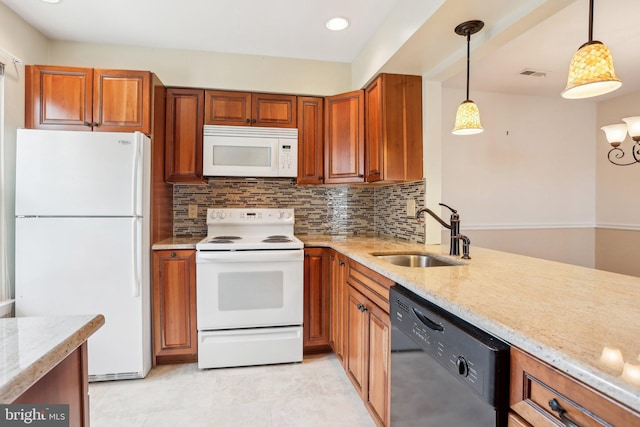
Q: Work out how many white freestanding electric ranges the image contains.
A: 1